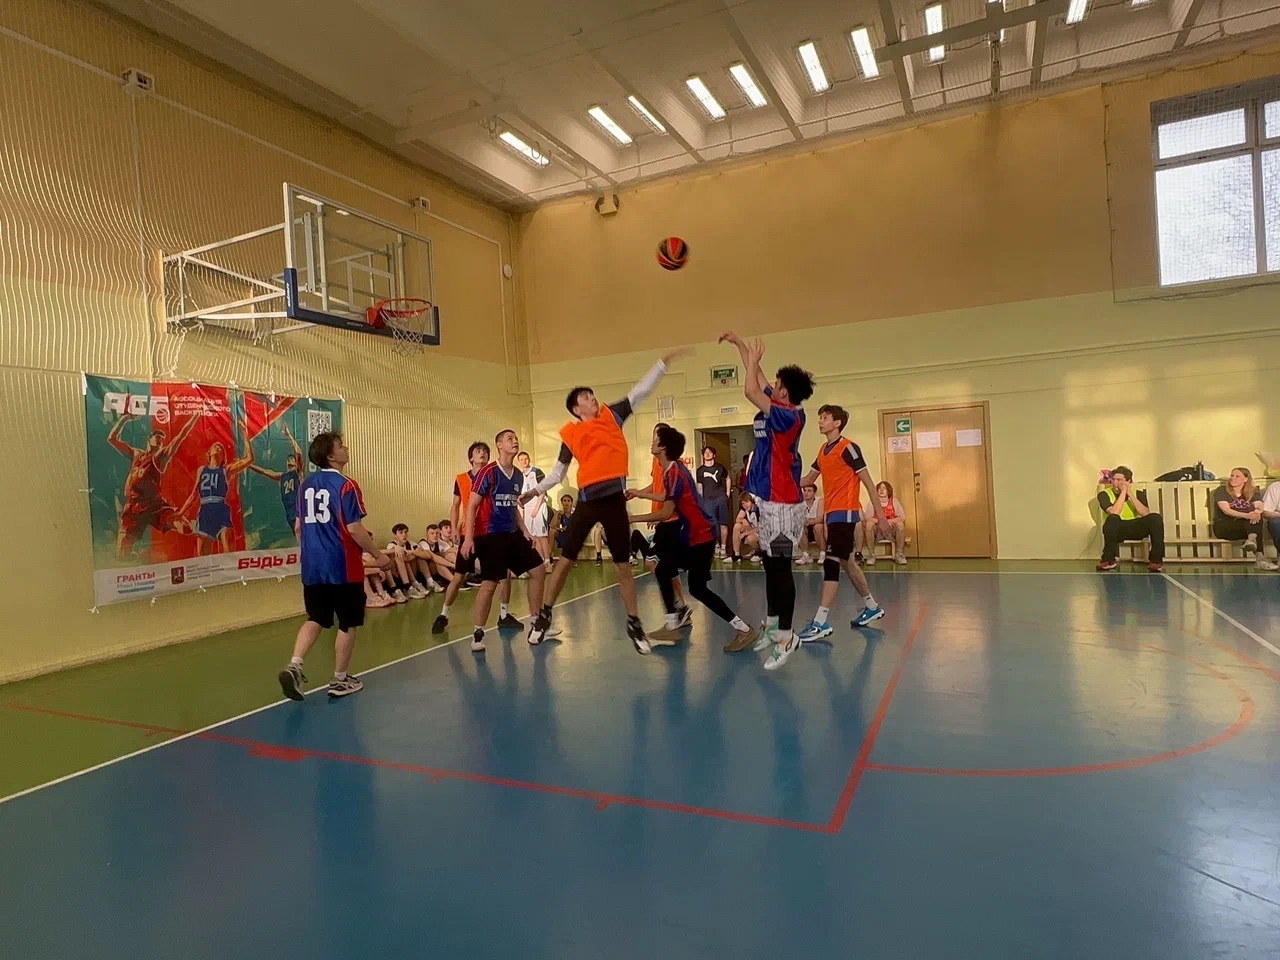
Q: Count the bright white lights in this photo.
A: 11